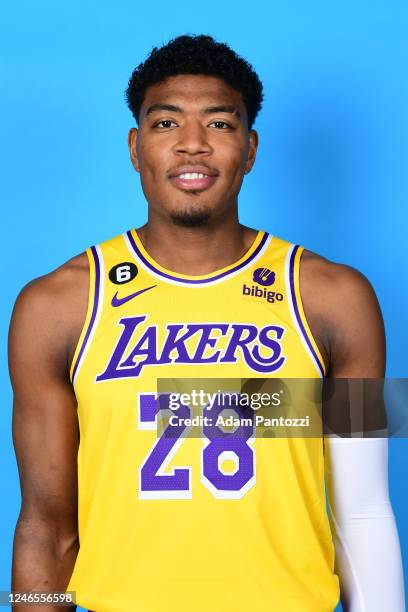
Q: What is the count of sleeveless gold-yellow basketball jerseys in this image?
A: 1